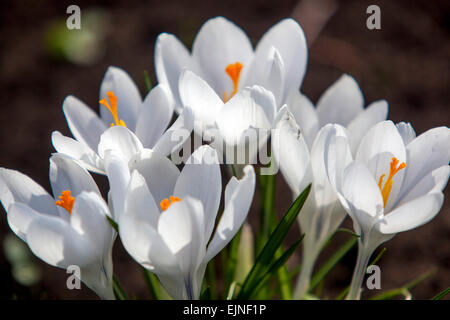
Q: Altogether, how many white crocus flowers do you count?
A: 6